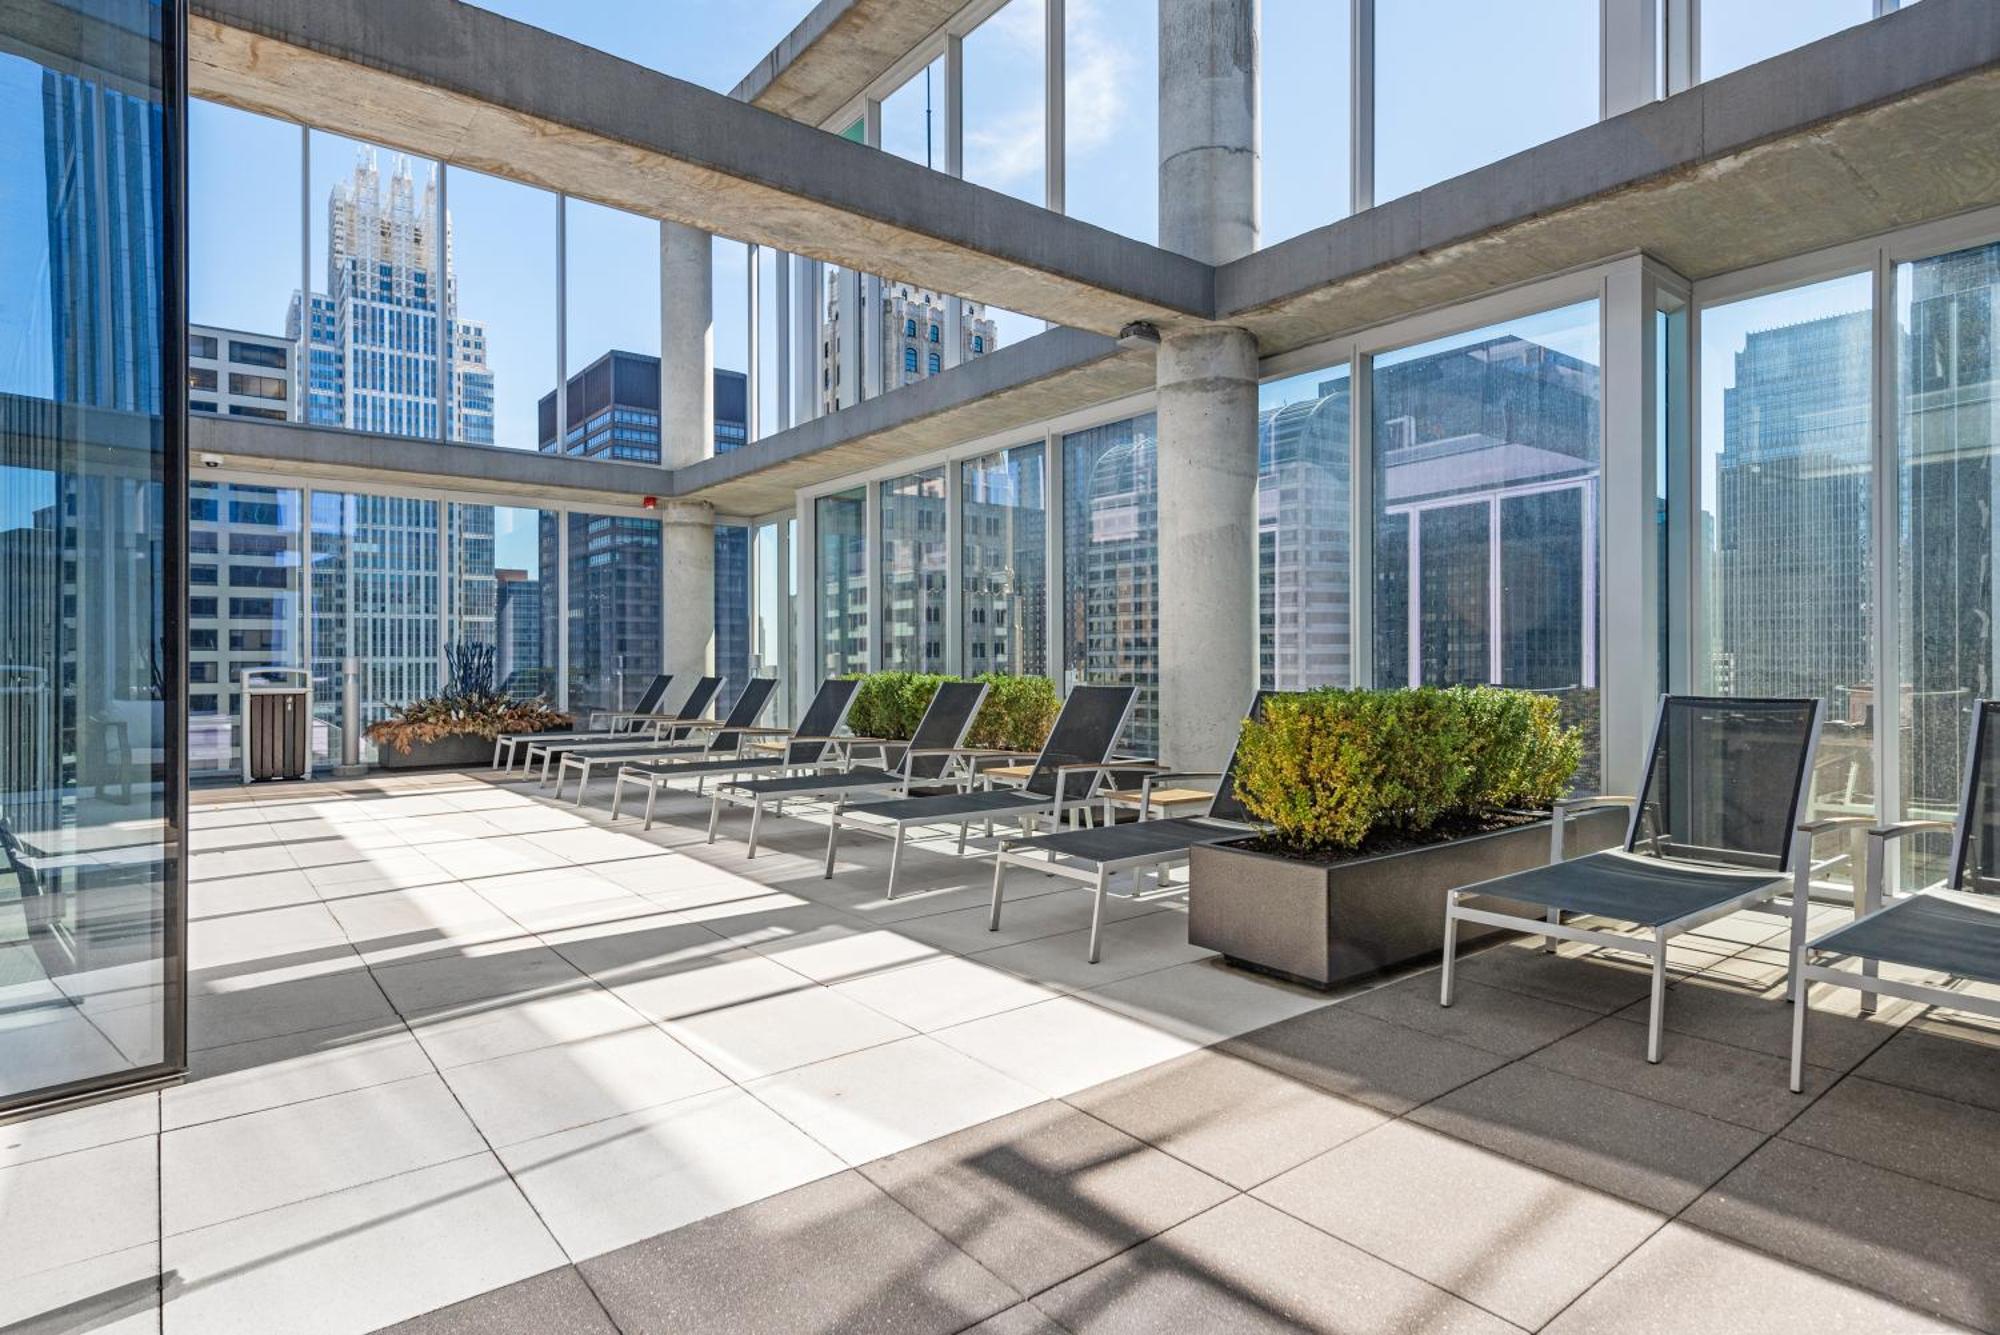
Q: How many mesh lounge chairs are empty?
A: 9